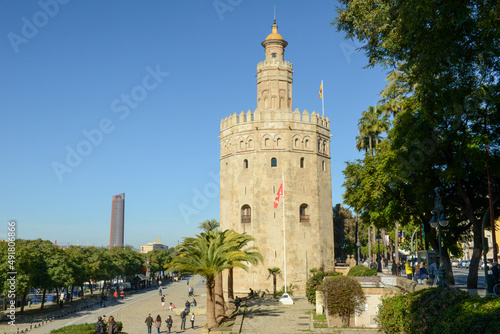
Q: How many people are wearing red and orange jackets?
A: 2